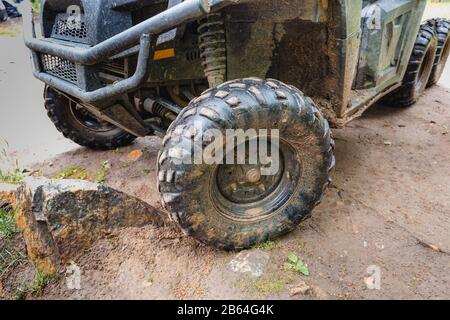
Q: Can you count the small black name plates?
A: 0